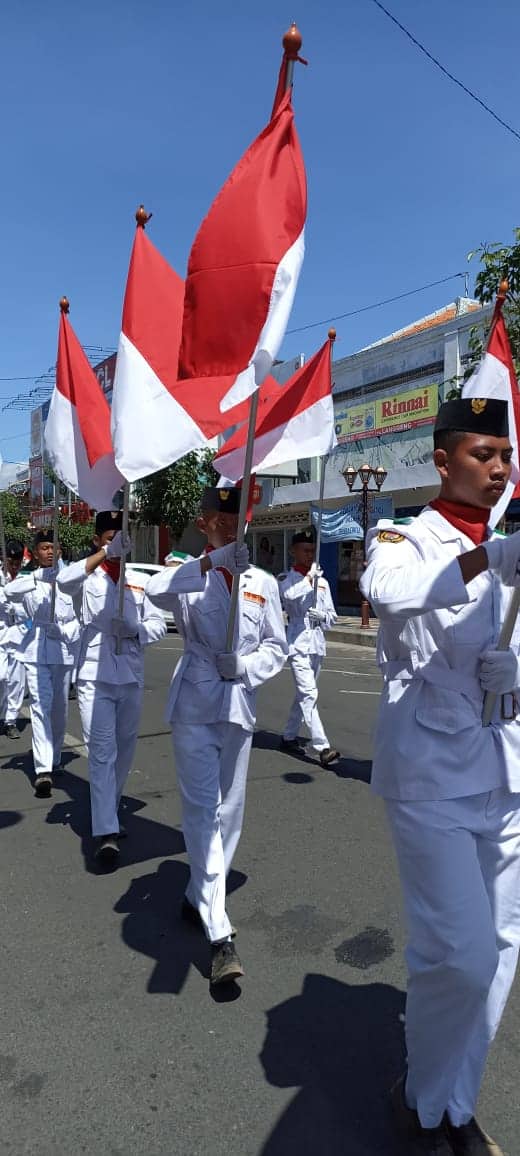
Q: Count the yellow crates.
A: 0